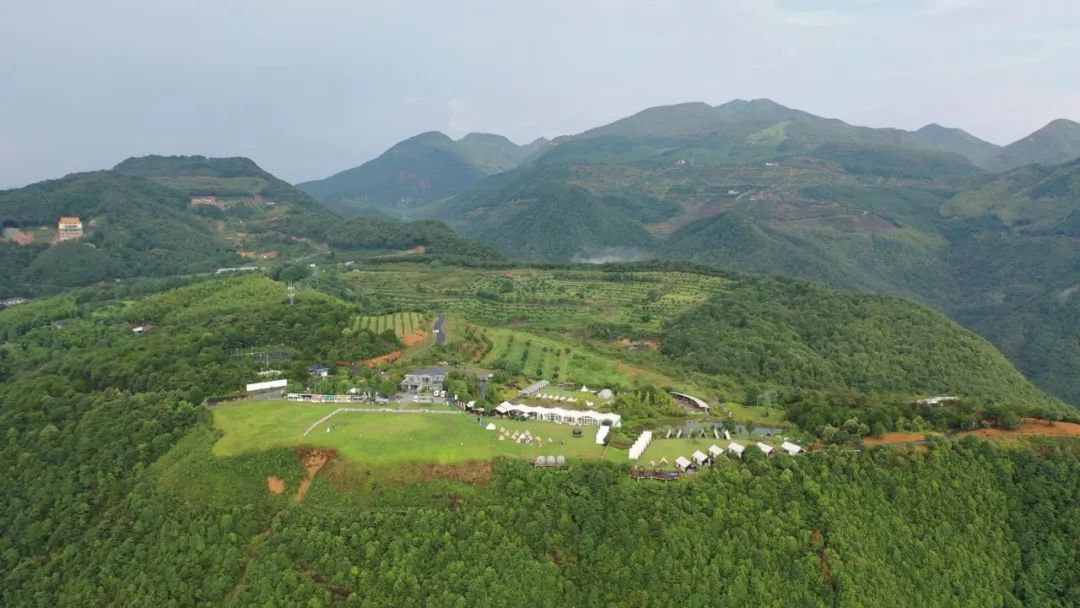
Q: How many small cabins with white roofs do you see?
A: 6